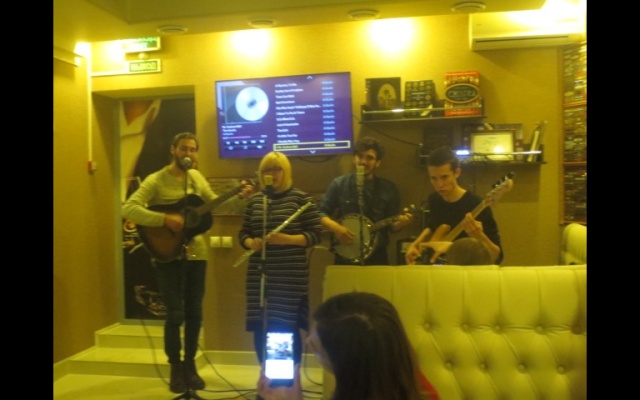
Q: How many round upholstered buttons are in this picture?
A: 9